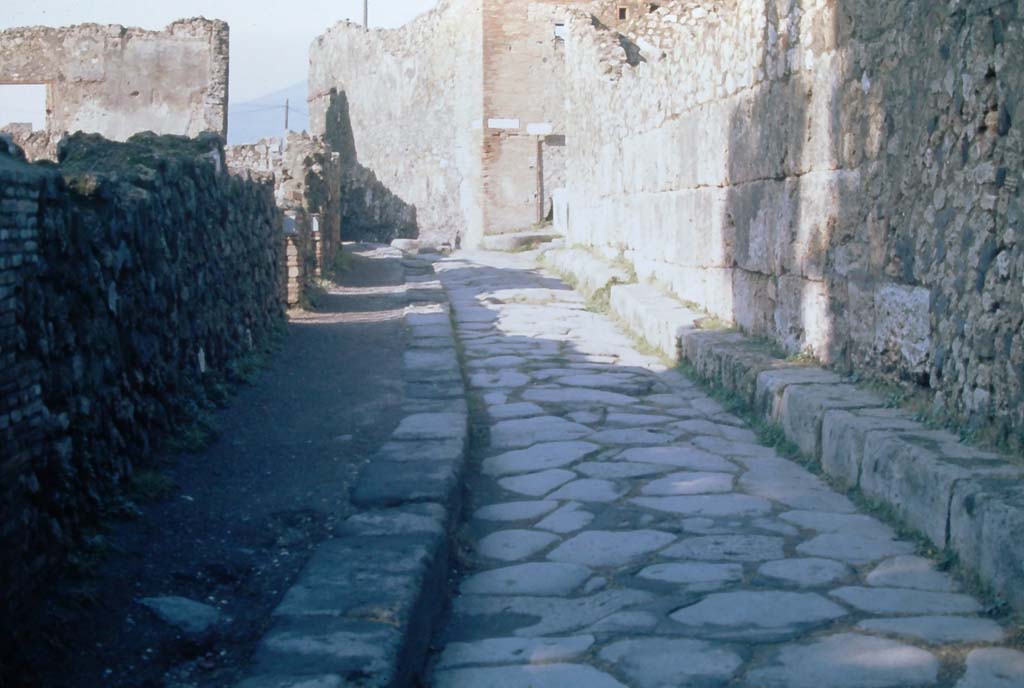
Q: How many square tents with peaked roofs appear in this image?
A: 0